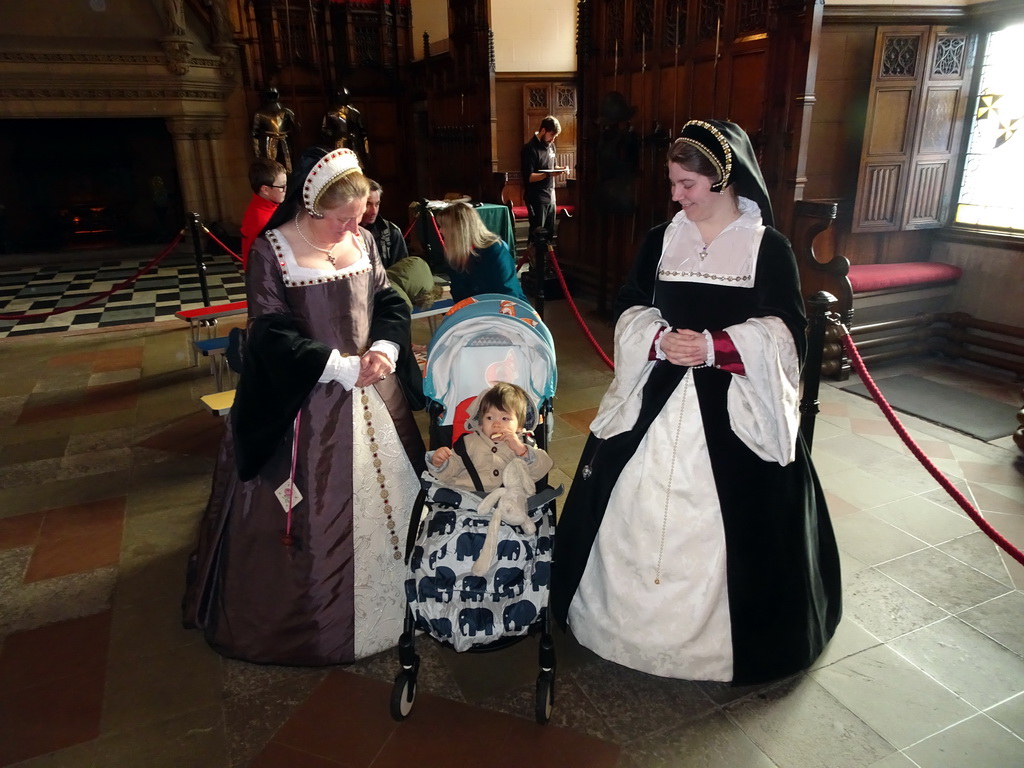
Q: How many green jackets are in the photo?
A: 1